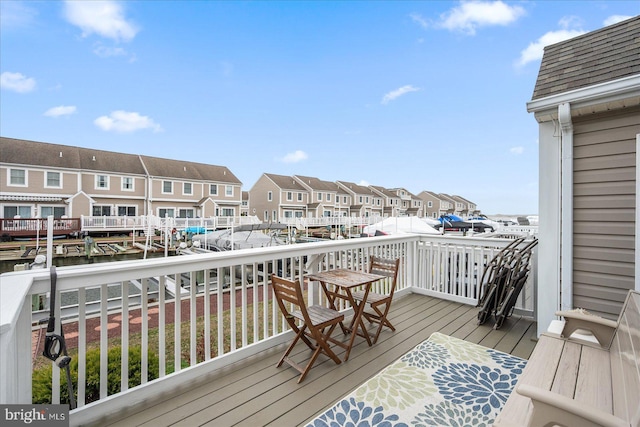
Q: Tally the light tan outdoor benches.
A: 1